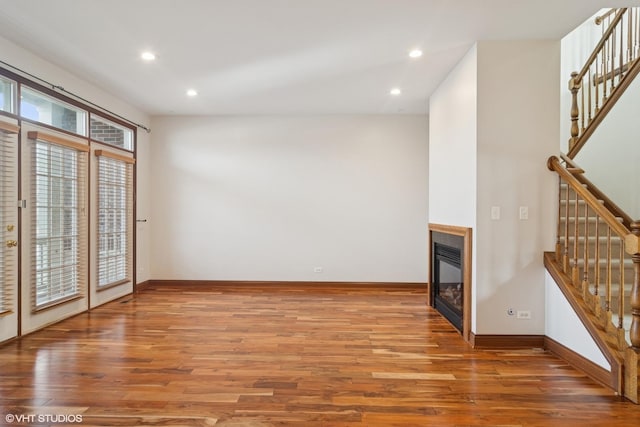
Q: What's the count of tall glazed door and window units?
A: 3